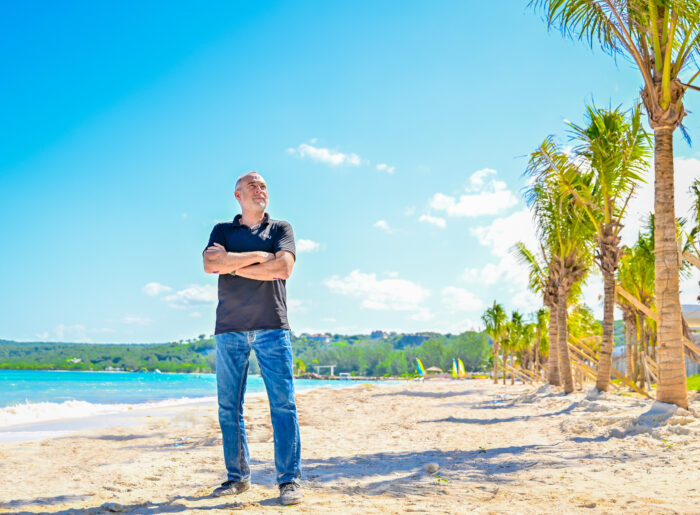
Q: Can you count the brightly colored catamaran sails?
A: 3